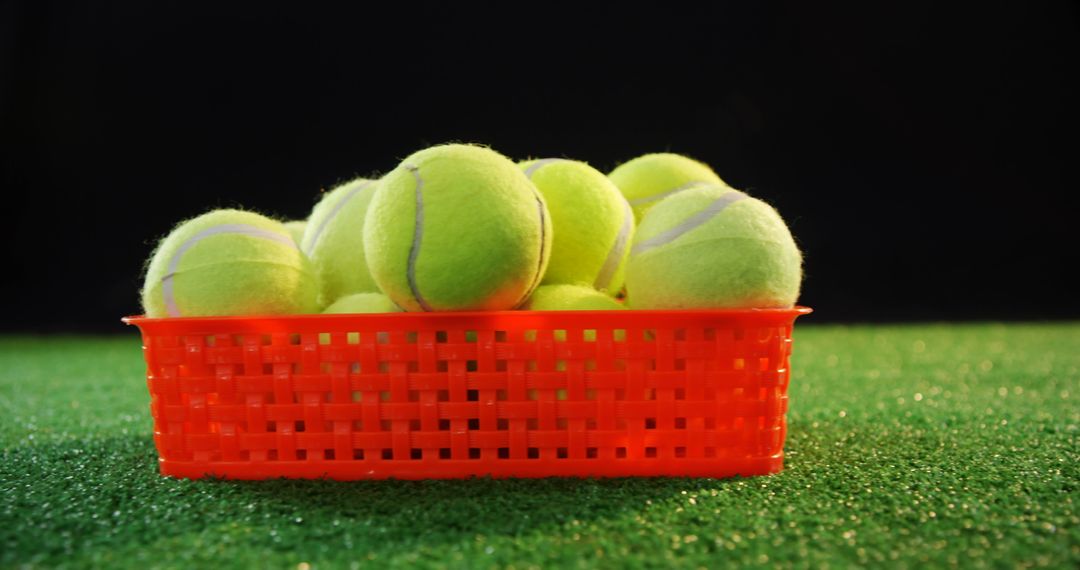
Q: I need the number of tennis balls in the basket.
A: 9